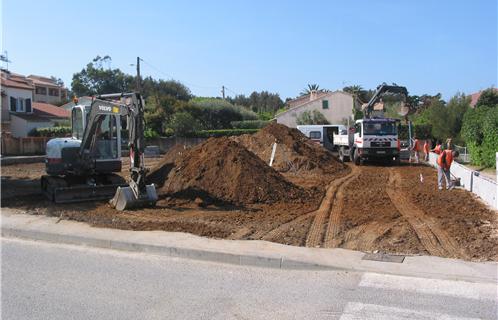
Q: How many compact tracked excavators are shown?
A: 1